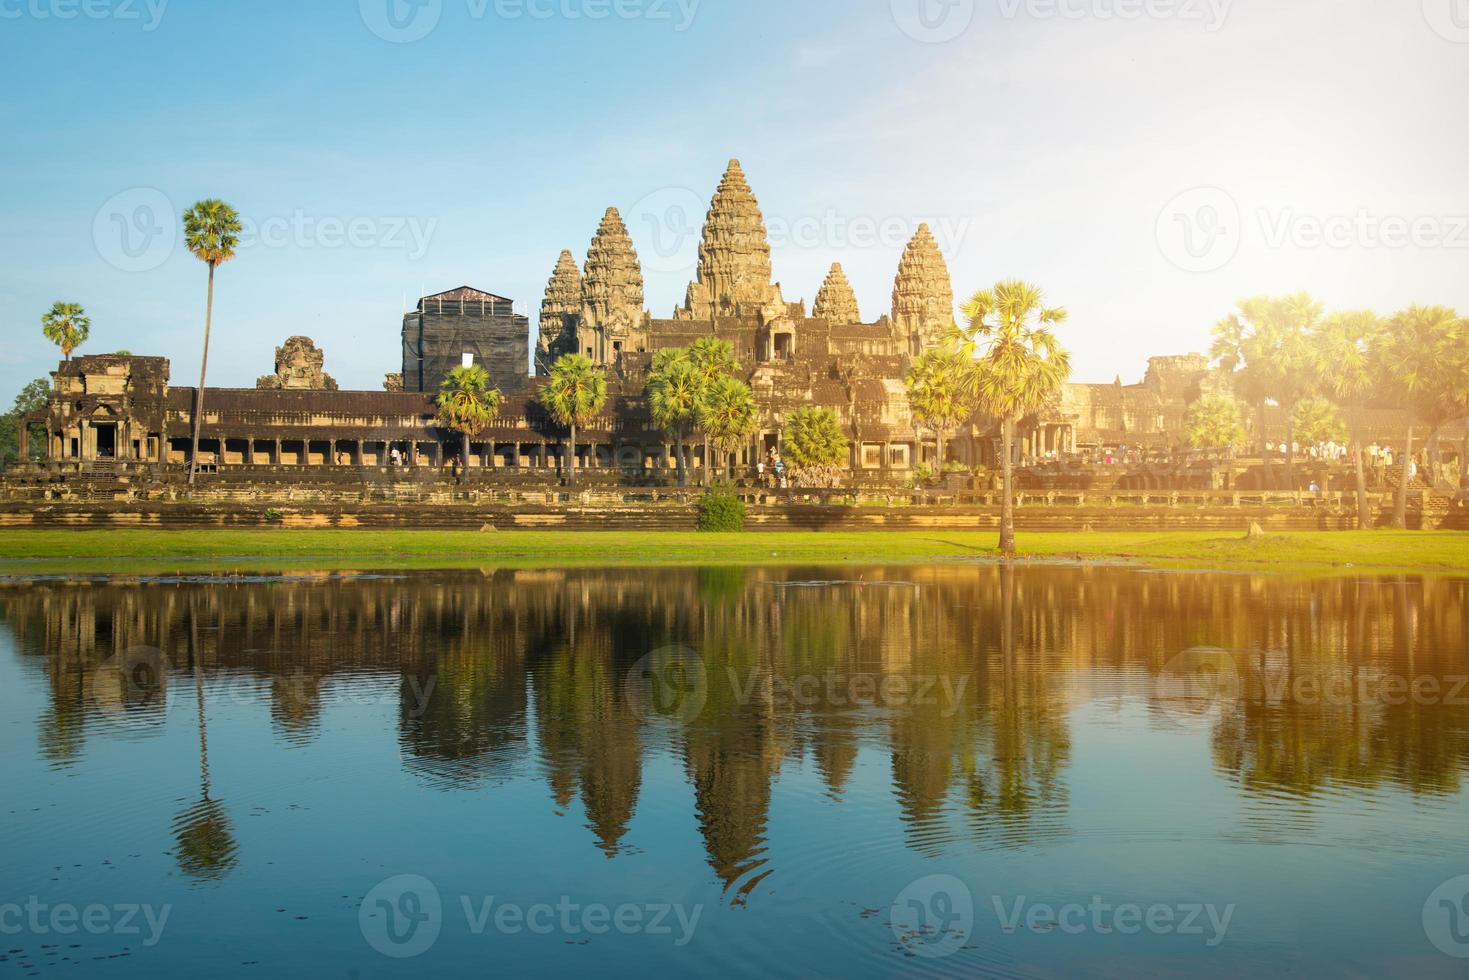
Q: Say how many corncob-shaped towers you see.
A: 5